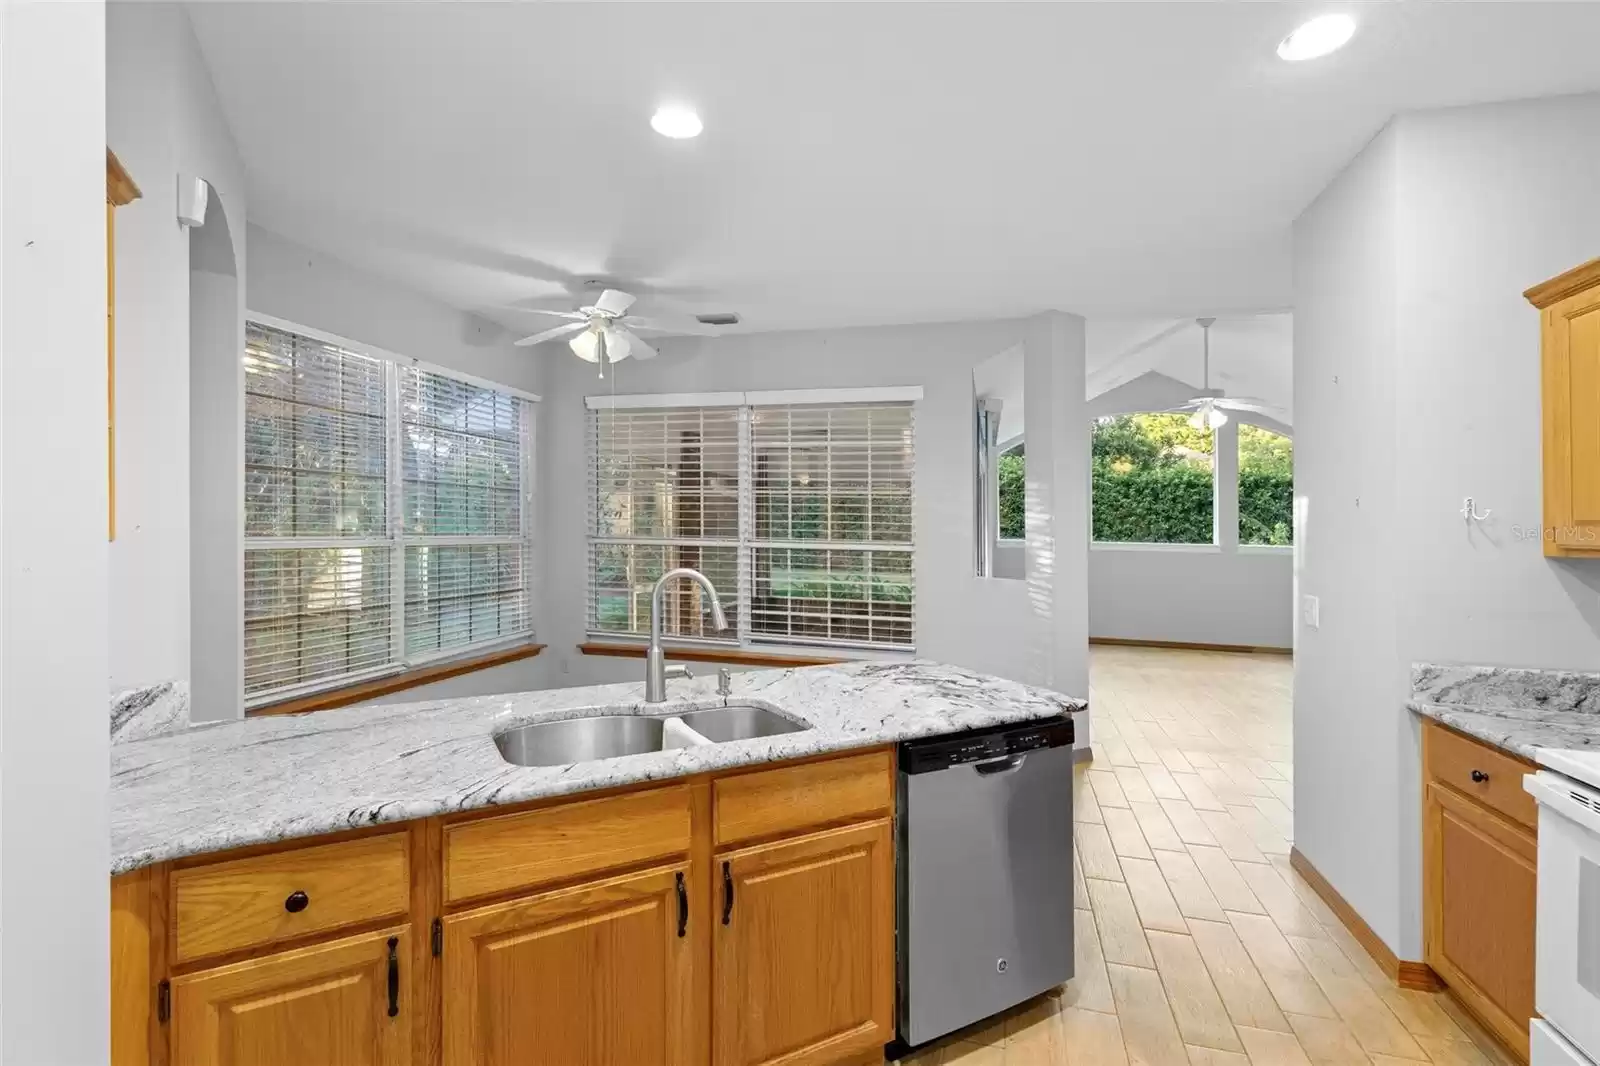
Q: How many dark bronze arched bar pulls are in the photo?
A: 3